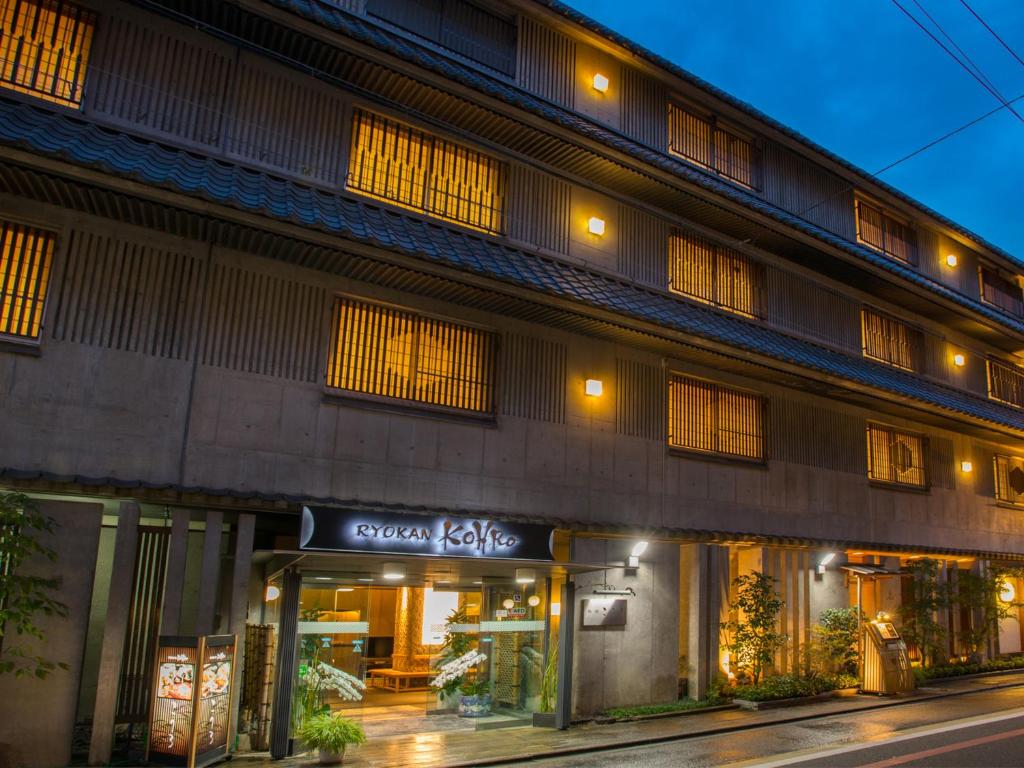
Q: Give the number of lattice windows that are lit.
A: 13